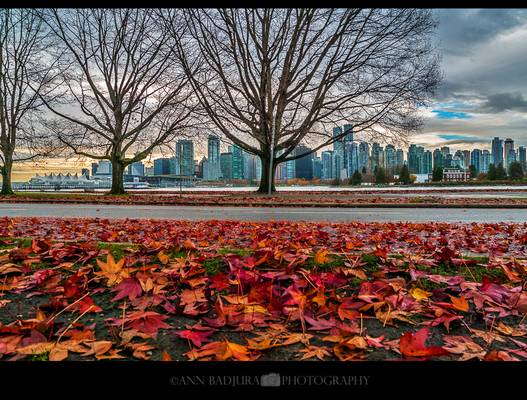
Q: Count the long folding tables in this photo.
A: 0